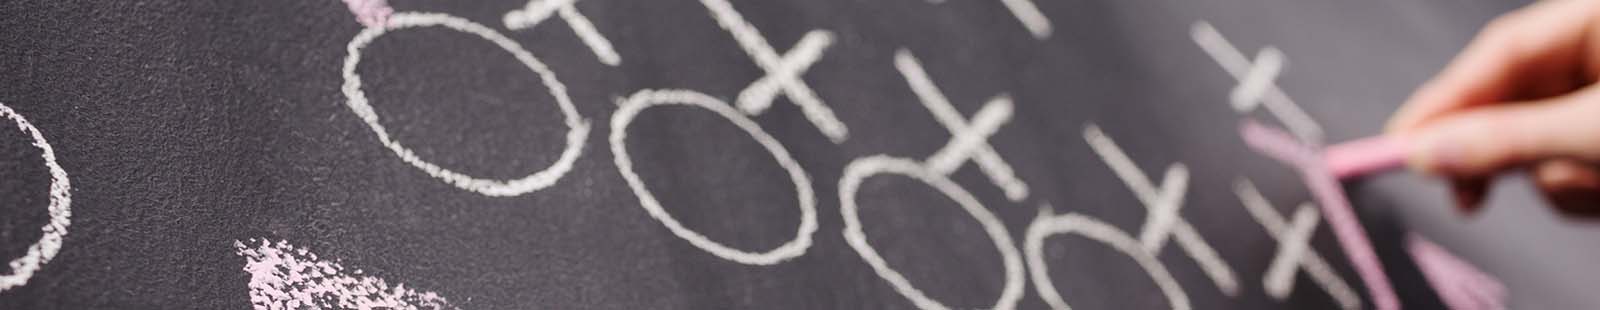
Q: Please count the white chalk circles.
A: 5